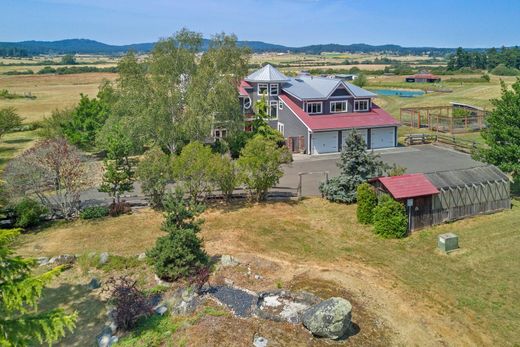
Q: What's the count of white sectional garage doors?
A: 3